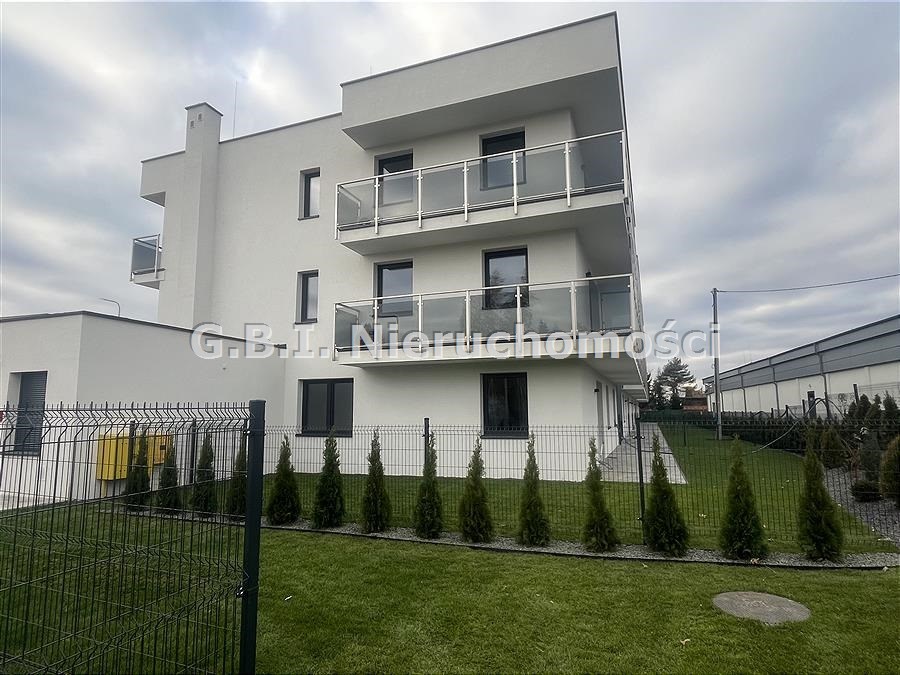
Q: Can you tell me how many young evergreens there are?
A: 14